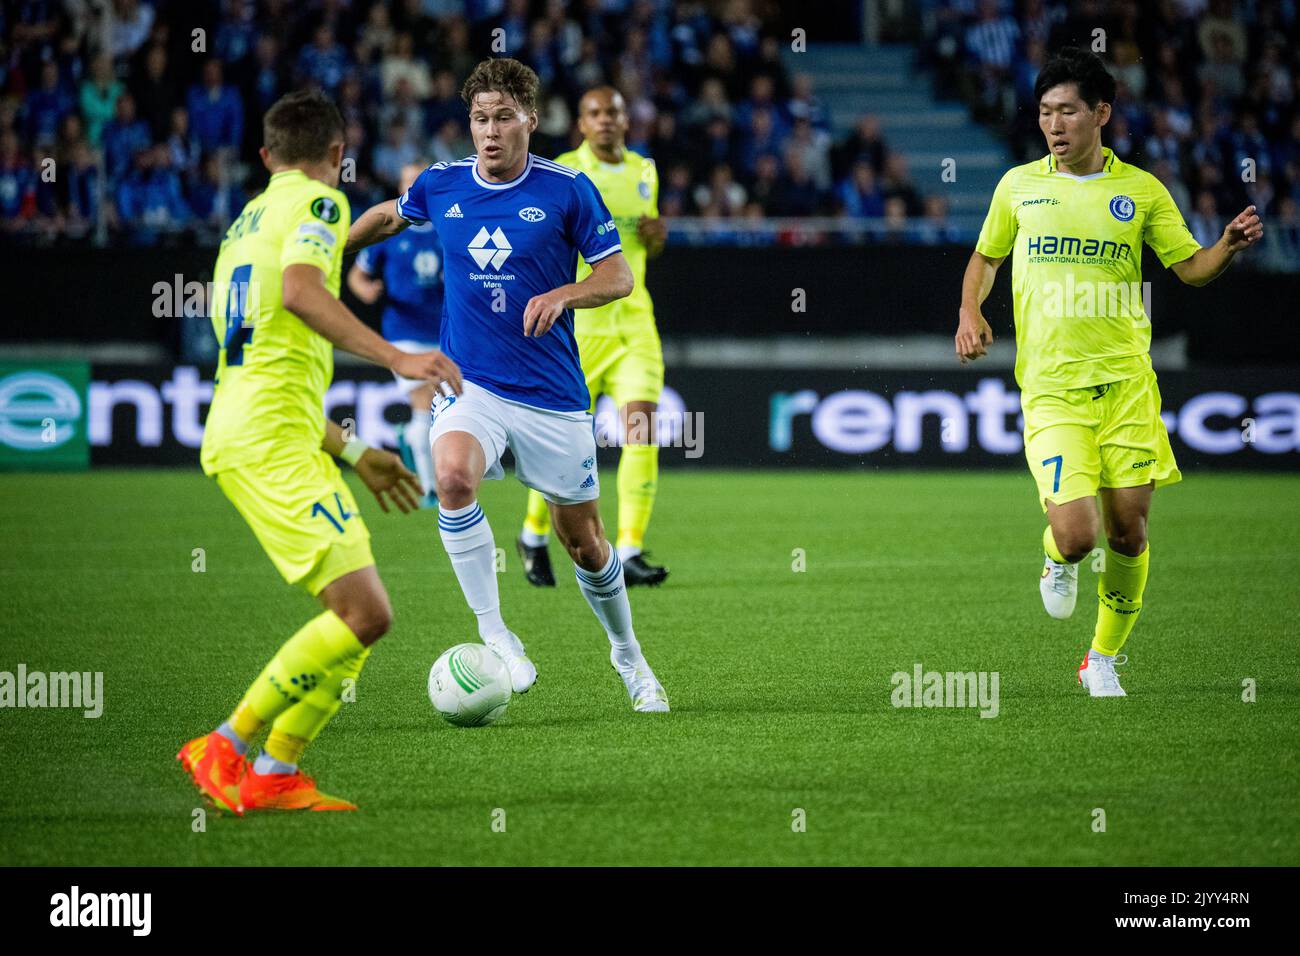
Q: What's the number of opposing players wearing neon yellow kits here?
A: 3